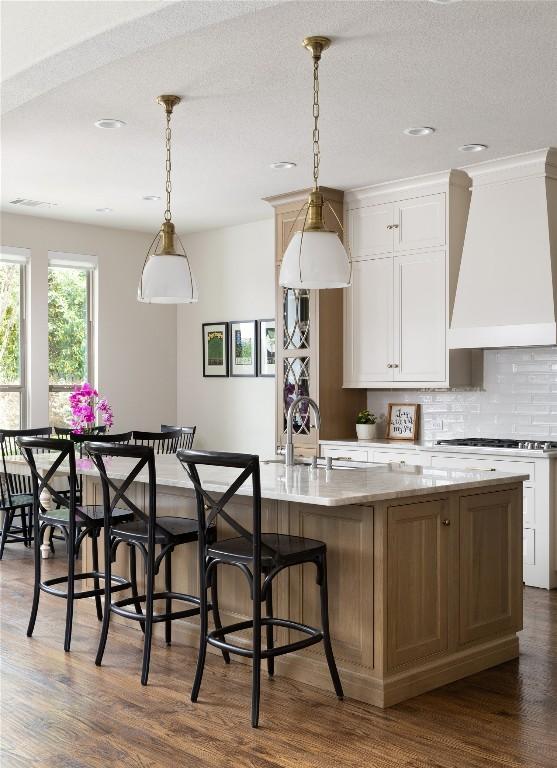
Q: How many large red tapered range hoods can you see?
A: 0